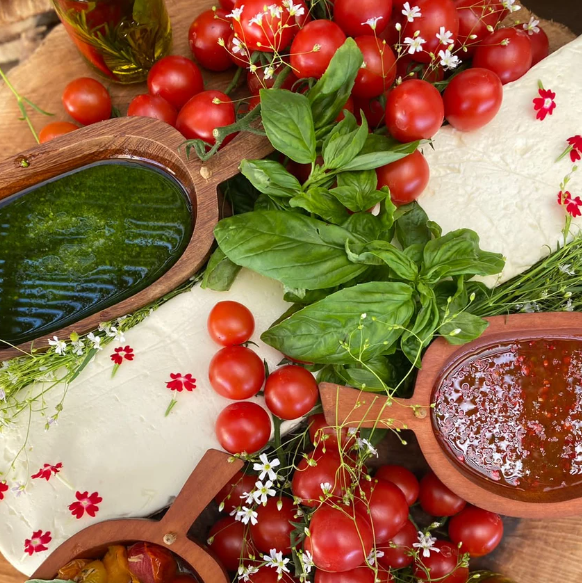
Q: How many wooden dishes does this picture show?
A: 3